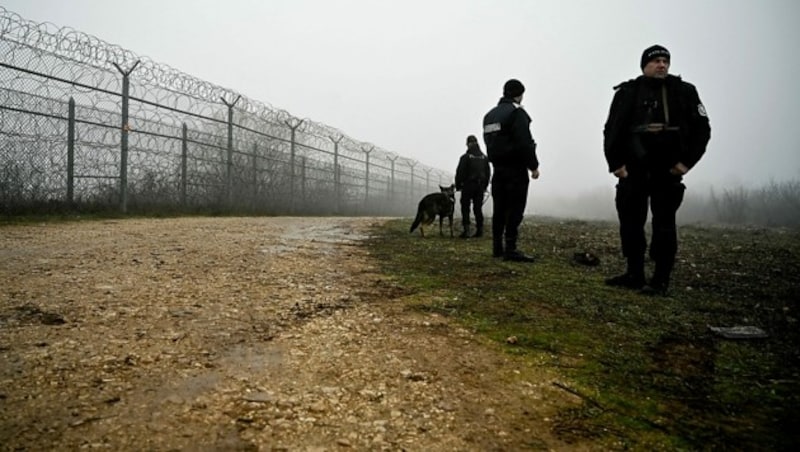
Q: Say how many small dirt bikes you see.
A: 0